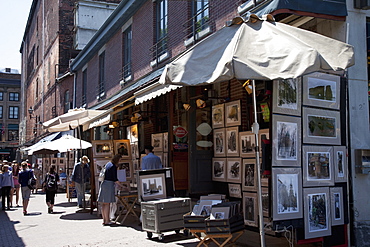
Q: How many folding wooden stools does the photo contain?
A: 3